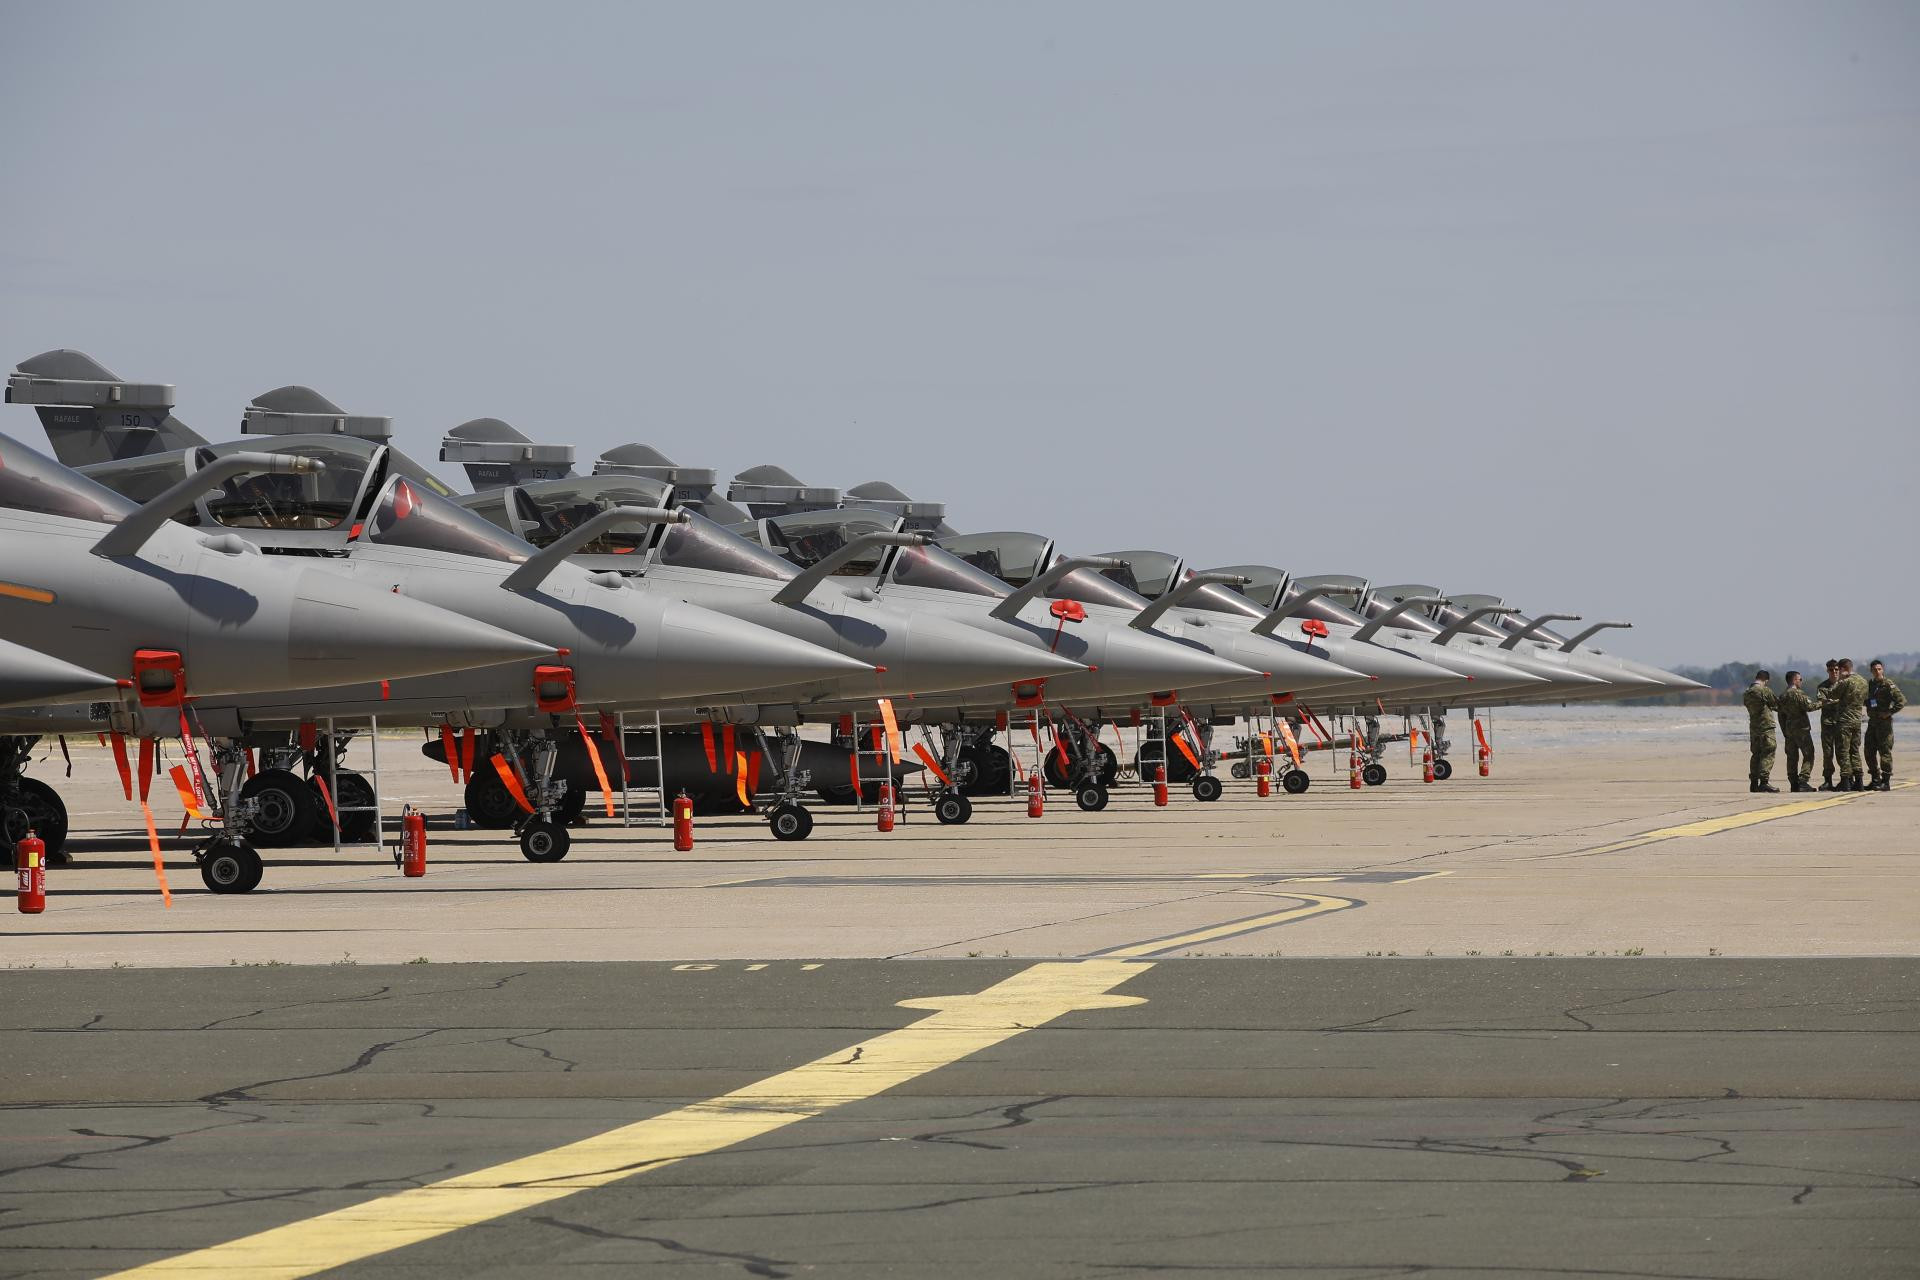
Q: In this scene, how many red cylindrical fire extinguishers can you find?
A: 10